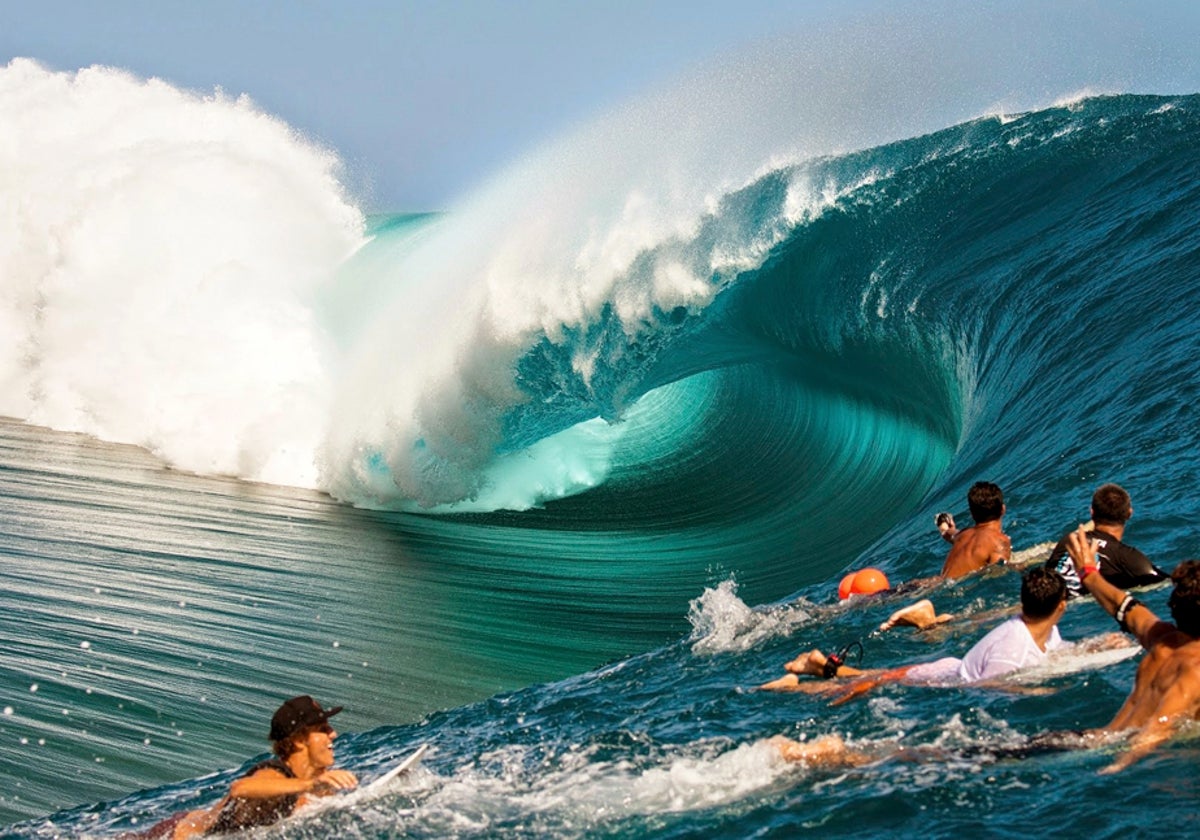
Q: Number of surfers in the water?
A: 5